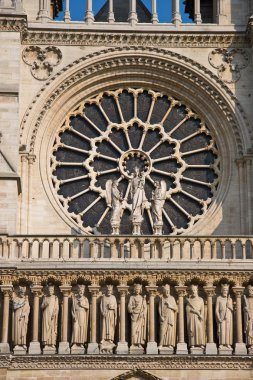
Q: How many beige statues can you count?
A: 12